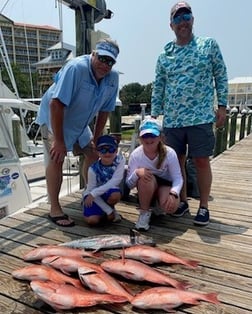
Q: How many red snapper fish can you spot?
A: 8